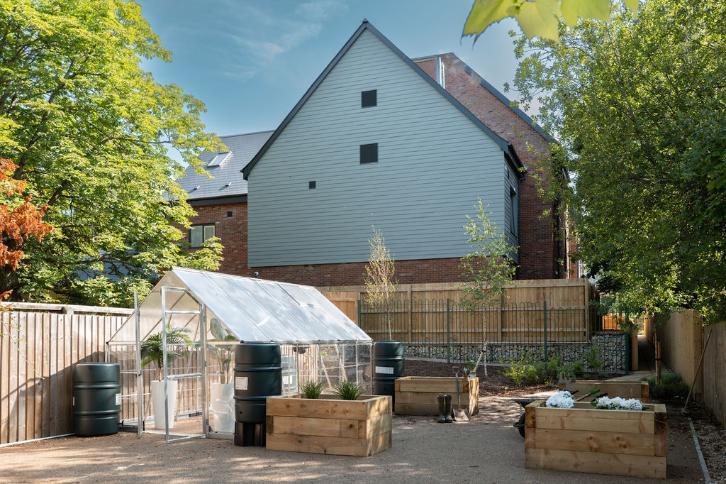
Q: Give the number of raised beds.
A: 4